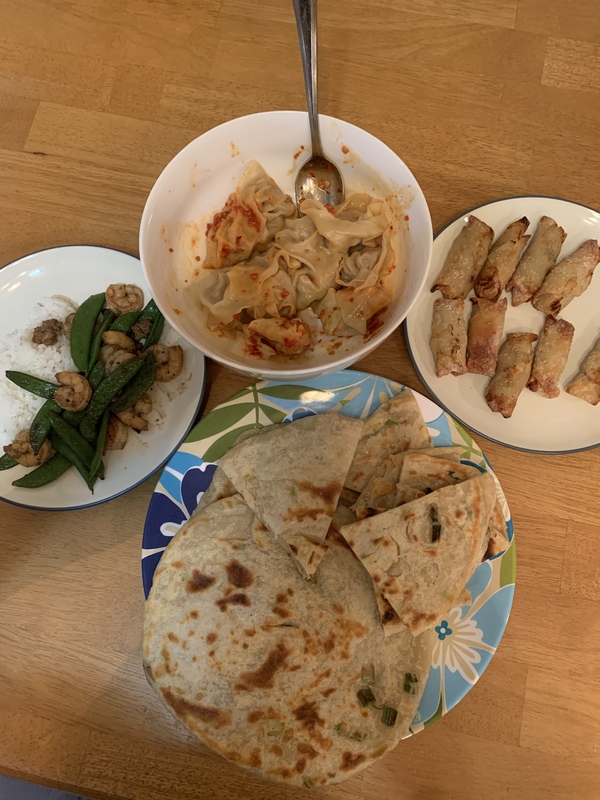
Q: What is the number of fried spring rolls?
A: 9